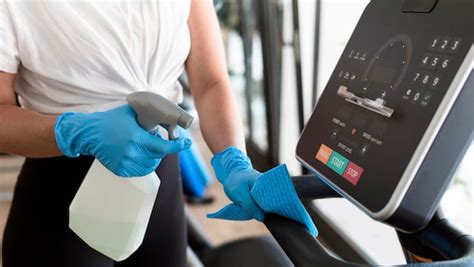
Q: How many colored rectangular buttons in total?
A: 3